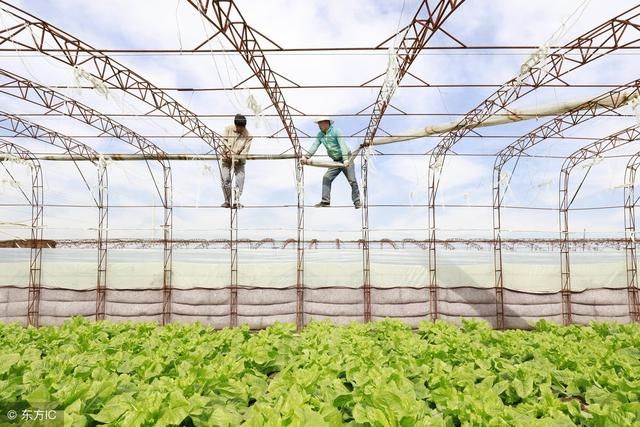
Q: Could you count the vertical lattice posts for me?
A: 10